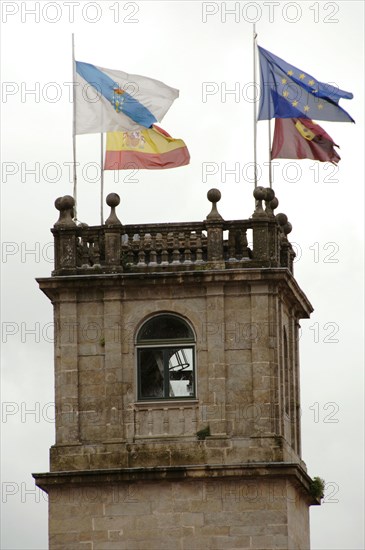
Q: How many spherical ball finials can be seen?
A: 9